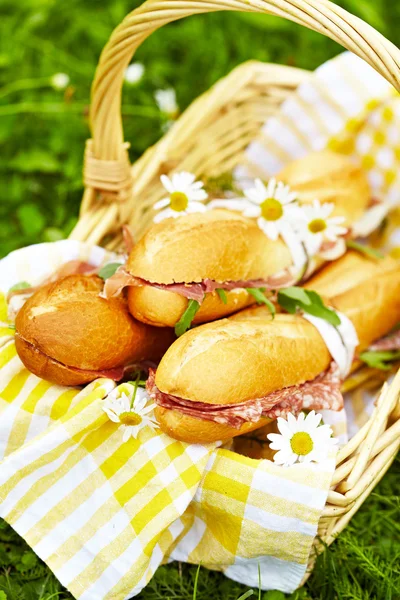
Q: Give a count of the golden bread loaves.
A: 5